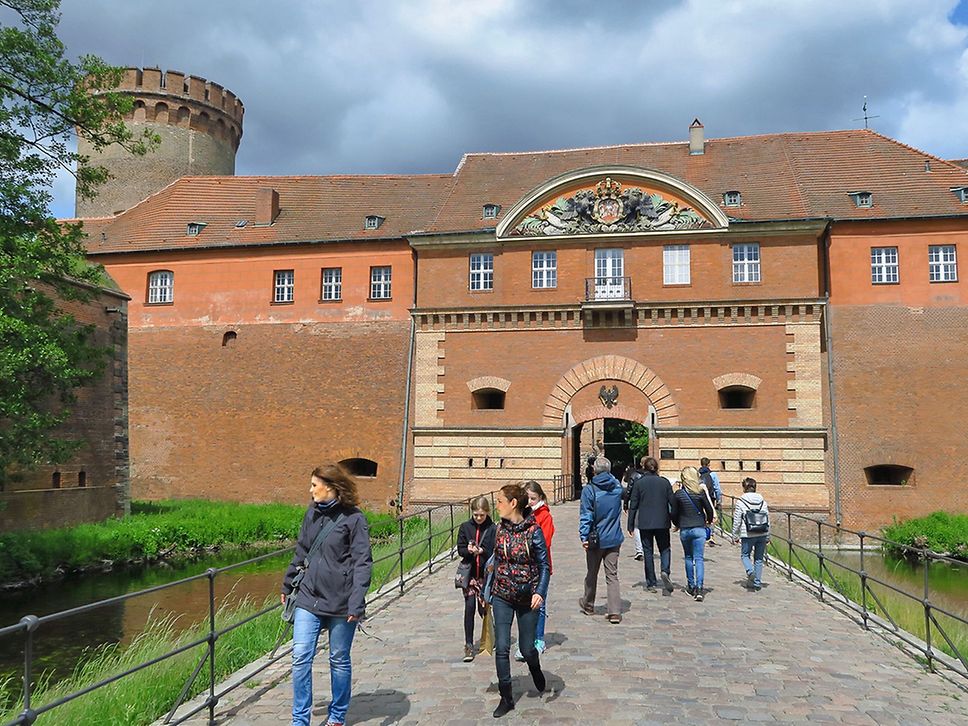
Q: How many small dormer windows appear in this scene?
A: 6